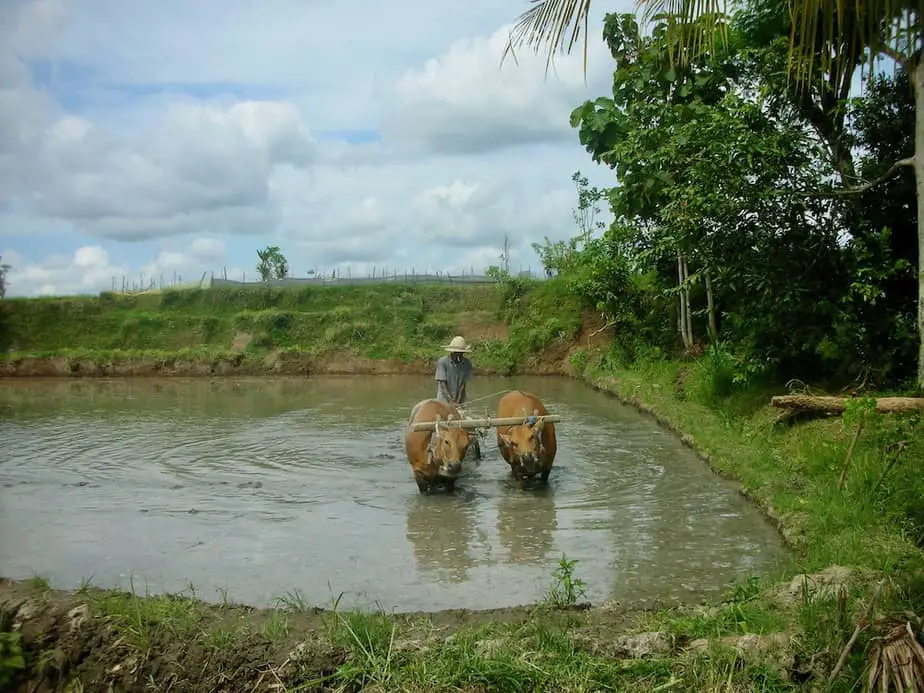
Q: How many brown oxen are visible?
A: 2